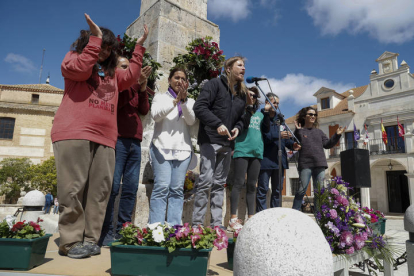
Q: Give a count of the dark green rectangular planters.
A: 4